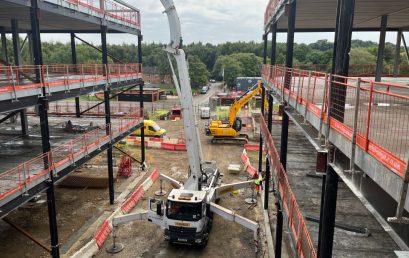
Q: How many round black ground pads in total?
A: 3